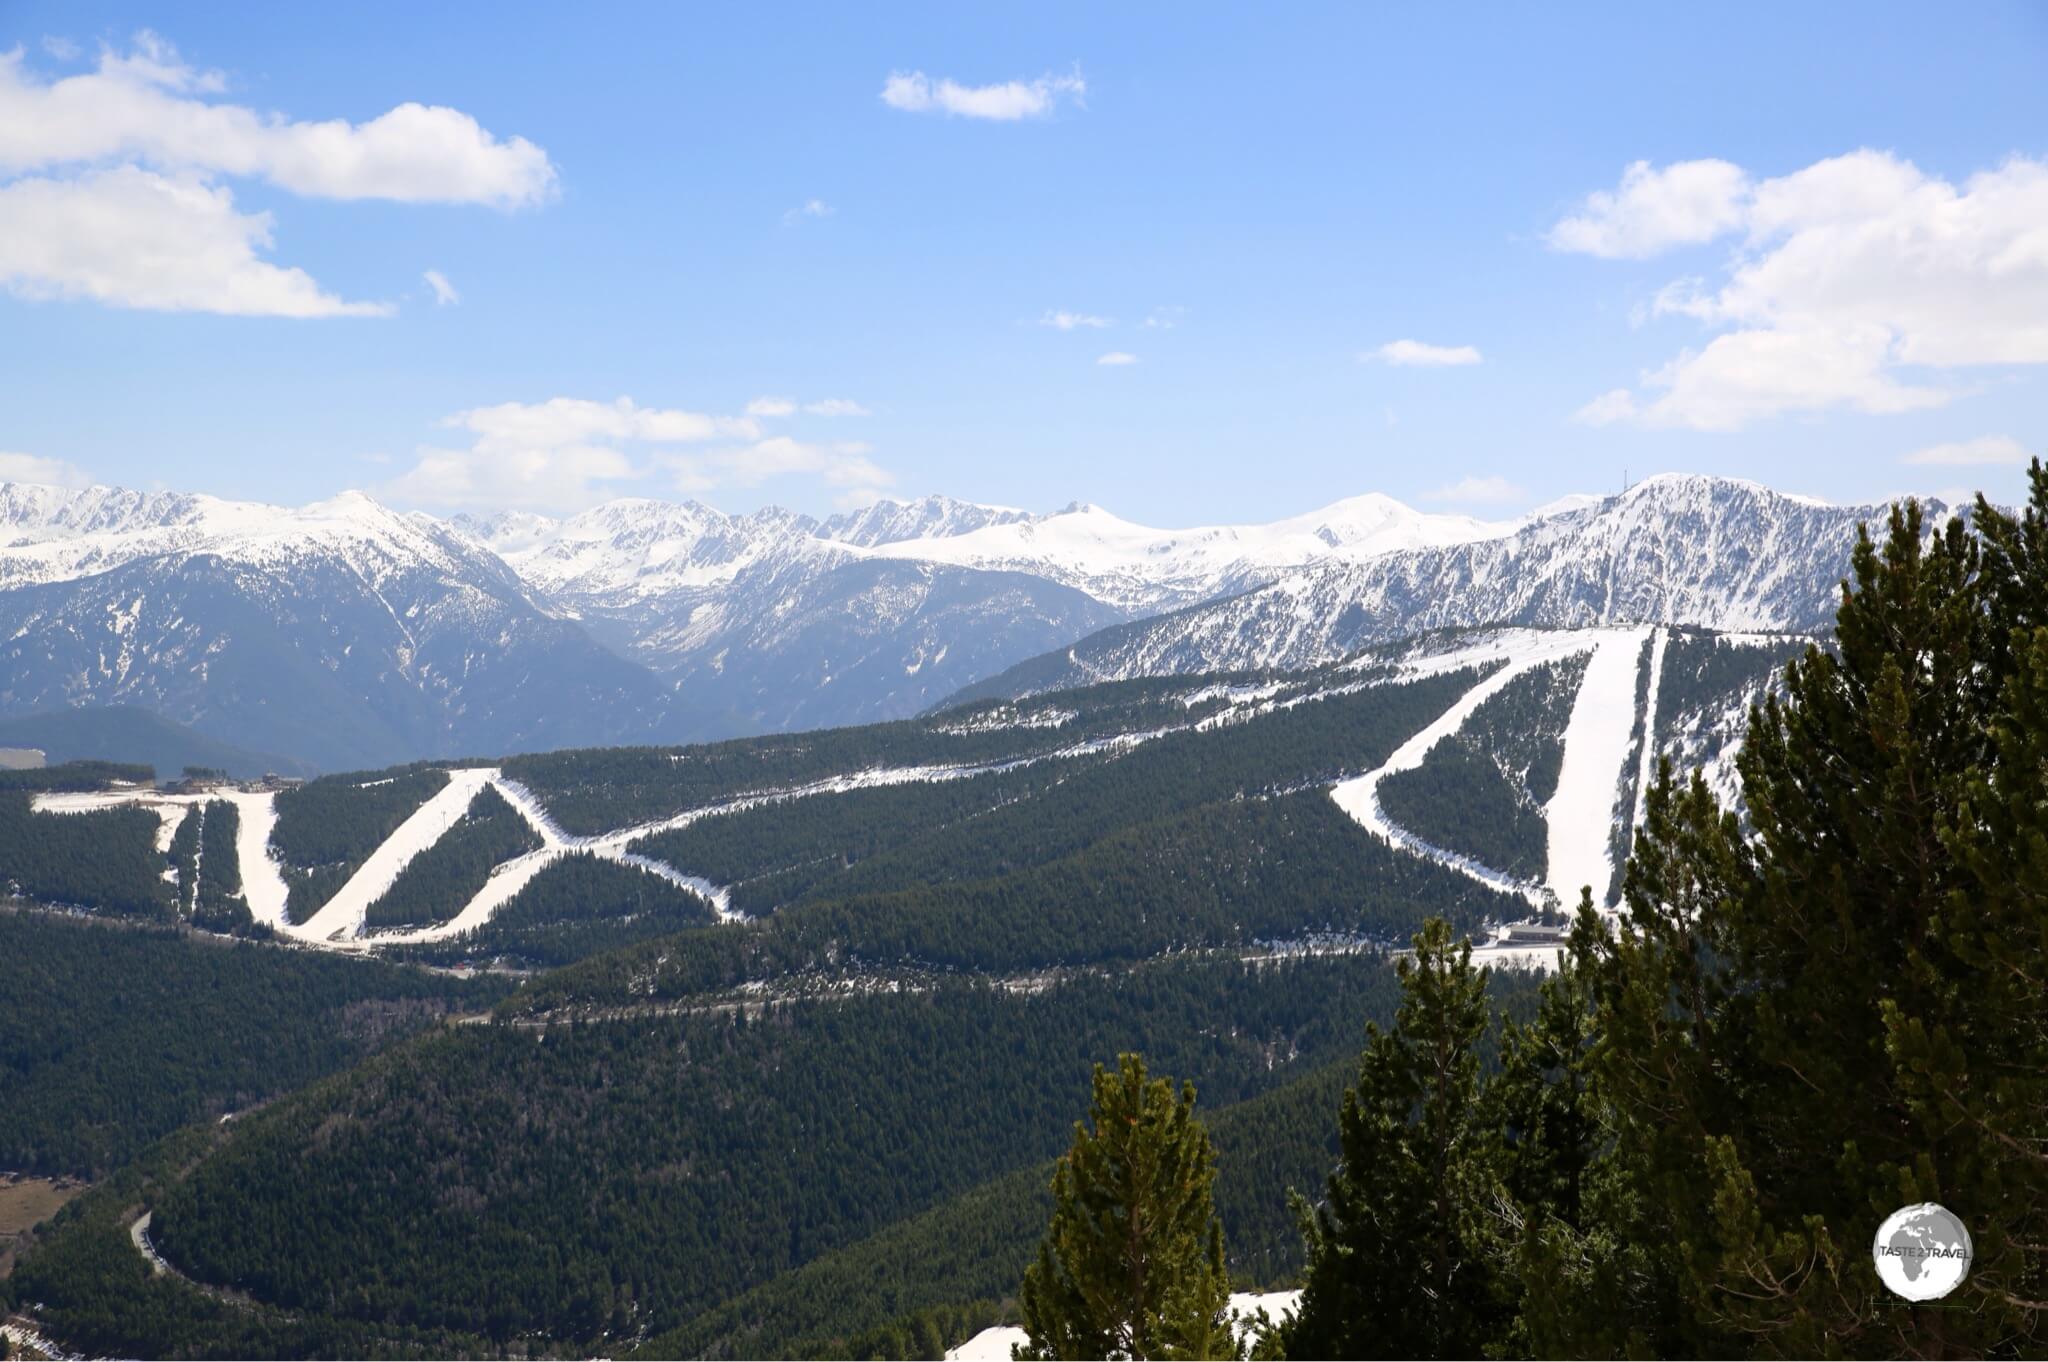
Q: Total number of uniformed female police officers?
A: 0